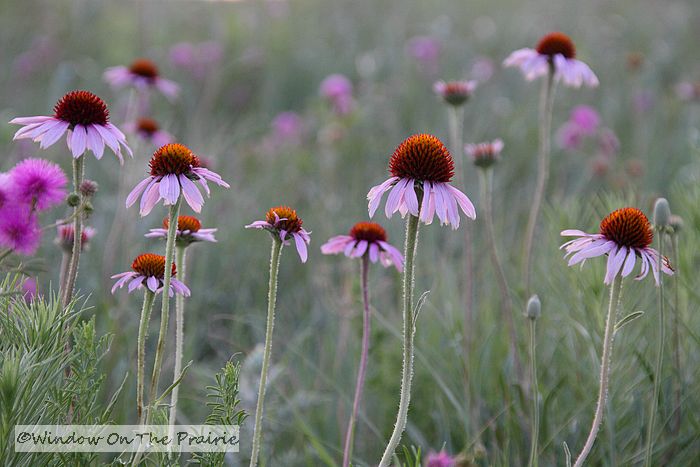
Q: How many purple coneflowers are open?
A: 11